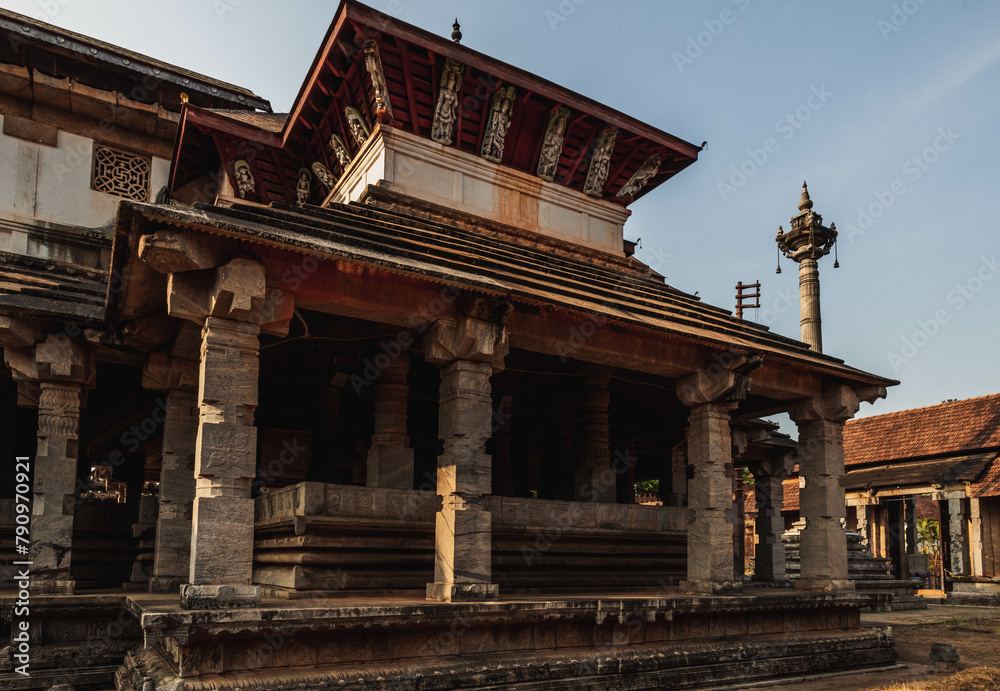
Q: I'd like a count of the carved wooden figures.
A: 11